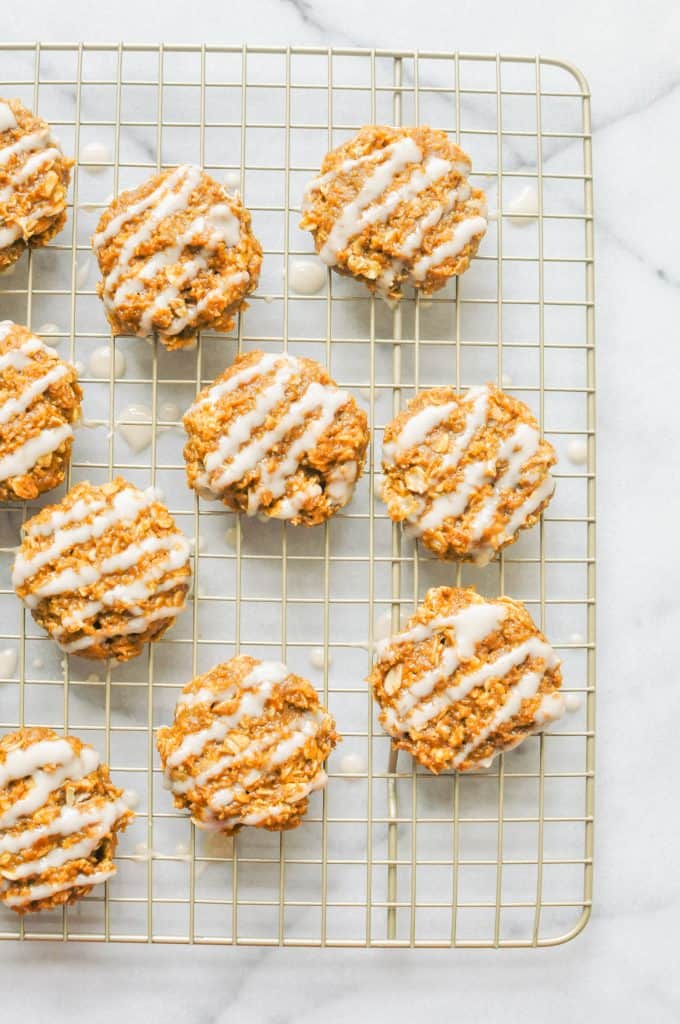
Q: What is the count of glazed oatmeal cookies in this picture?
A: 10